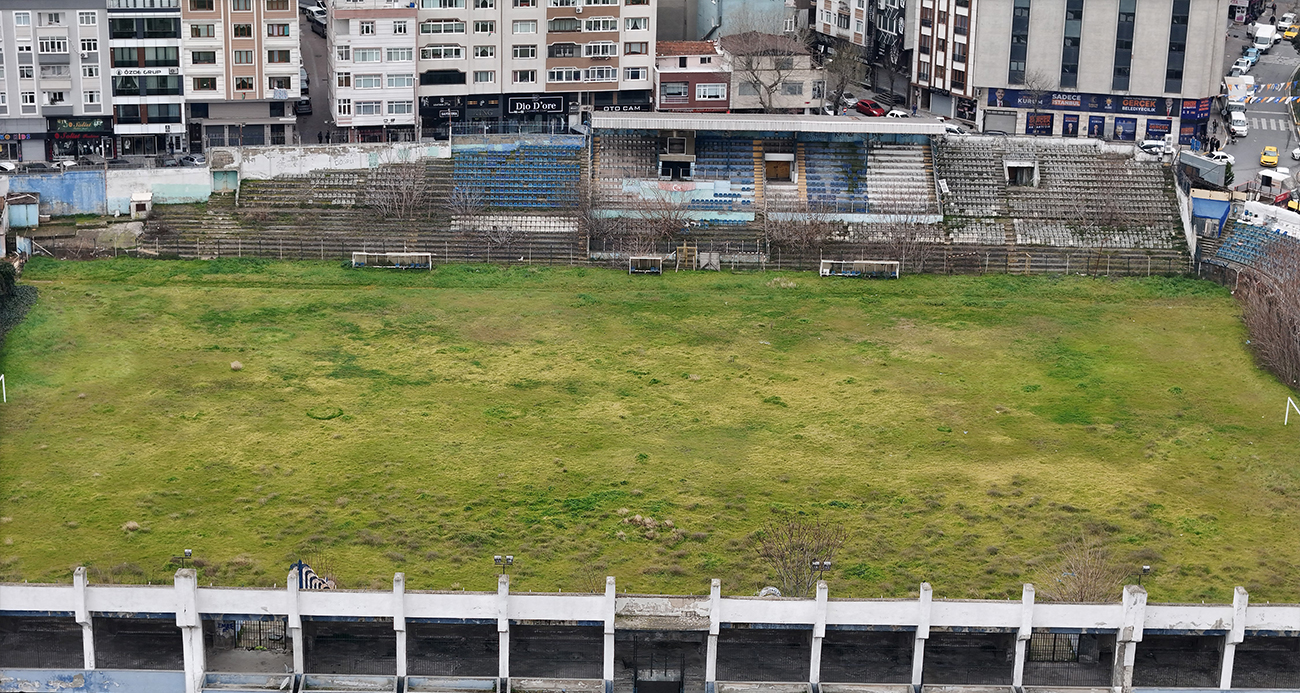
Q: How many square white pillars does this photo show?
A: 12